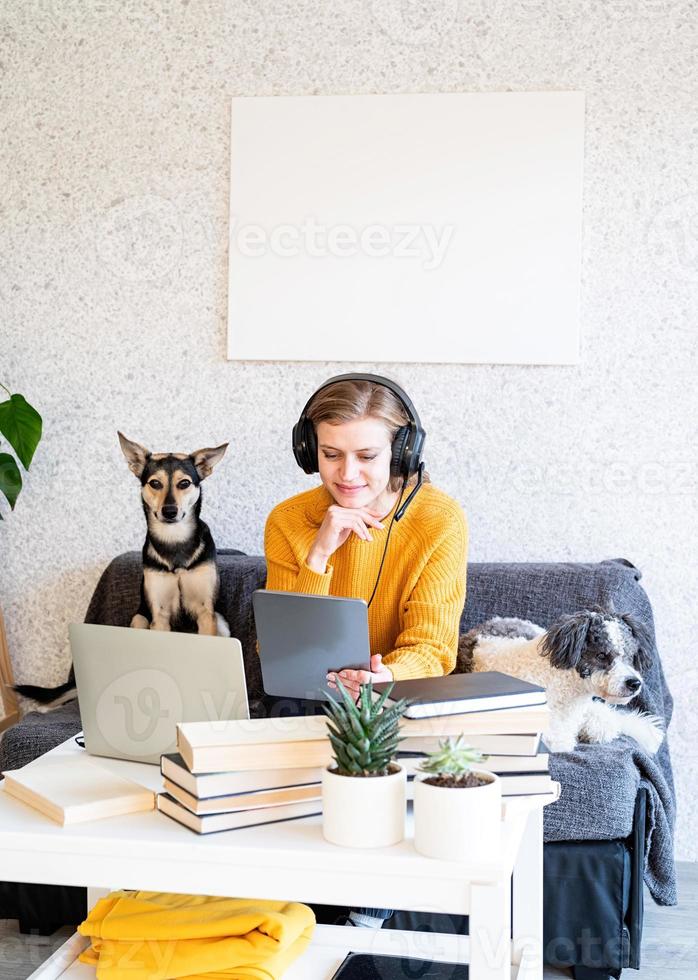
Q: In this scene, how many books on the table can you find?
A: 10